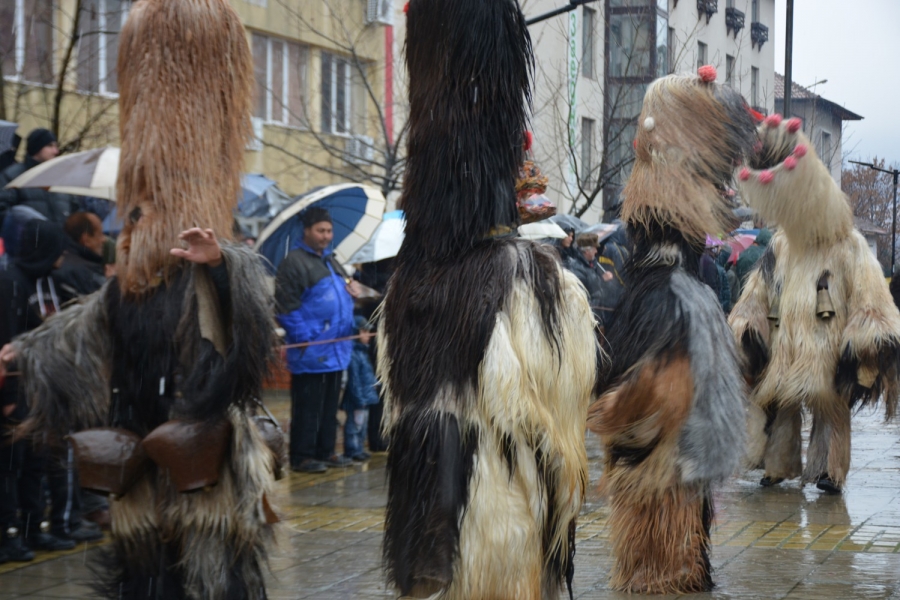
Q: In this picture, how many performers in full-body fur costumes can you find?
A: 4